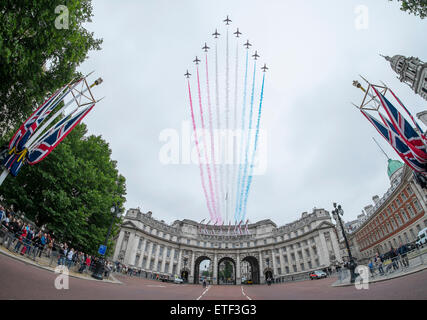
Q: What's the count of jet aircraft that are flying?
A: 9